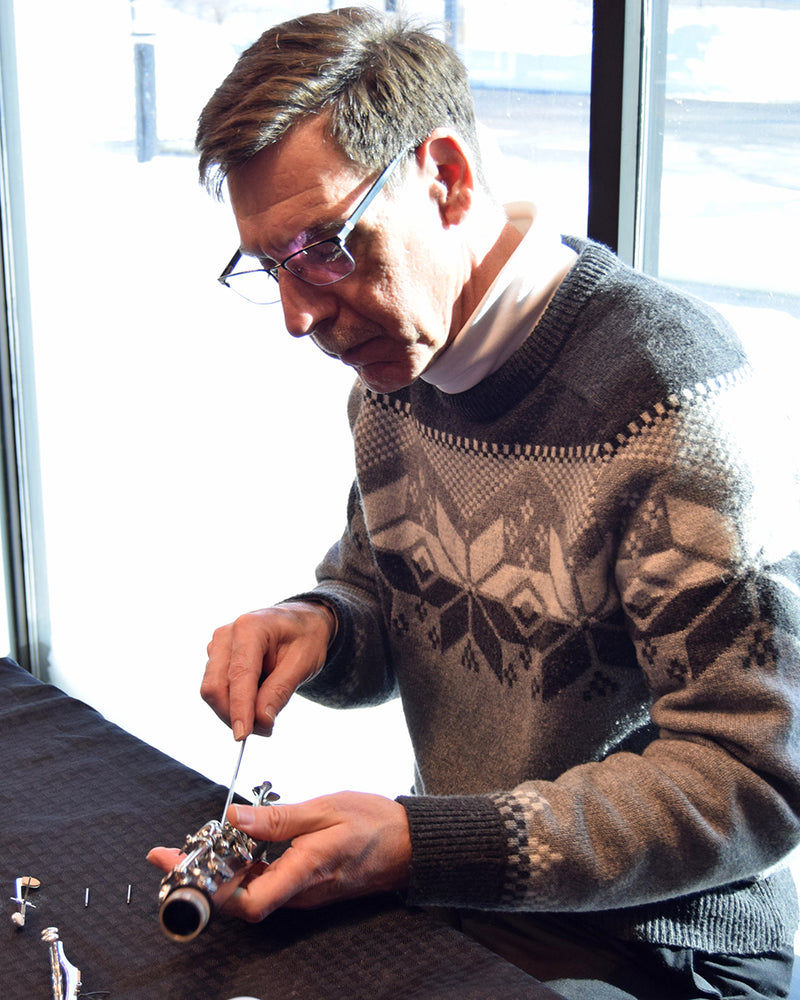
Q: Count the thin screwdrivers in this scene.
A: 1